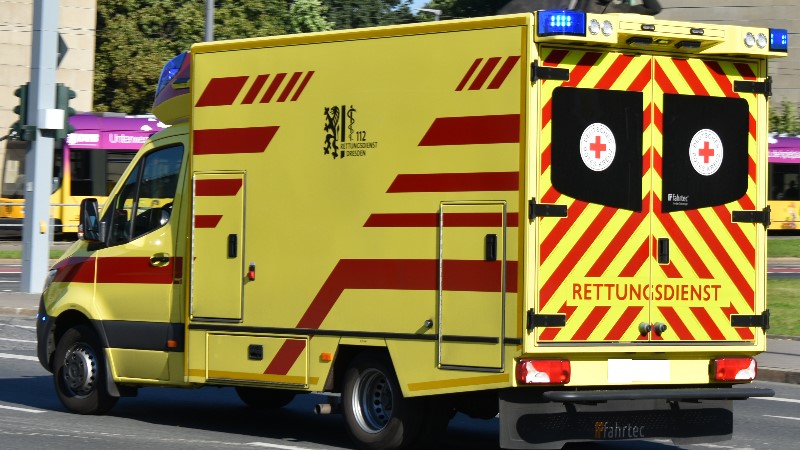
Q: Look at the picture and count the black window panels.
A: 2